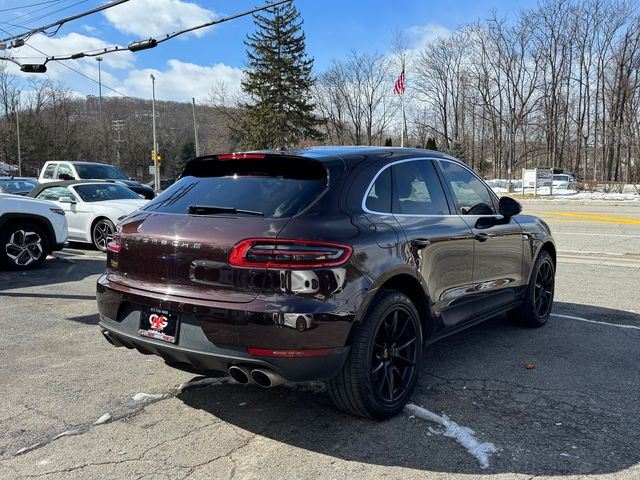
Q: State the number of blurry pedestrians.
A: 0